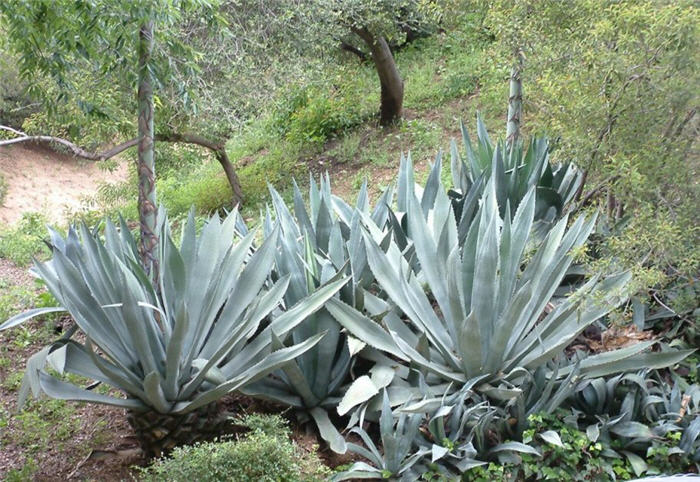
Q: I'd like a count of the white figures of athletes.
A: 0